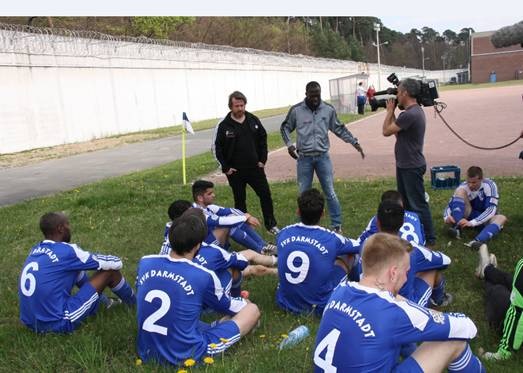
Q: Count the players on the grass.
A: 11